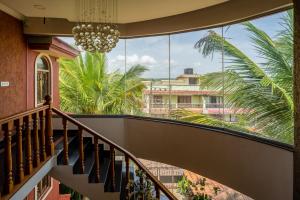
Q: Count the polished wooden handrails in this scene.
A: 2